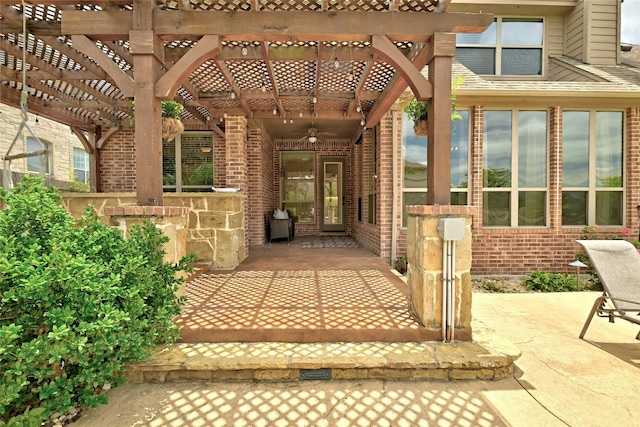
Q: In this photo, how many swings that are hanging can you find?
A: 1